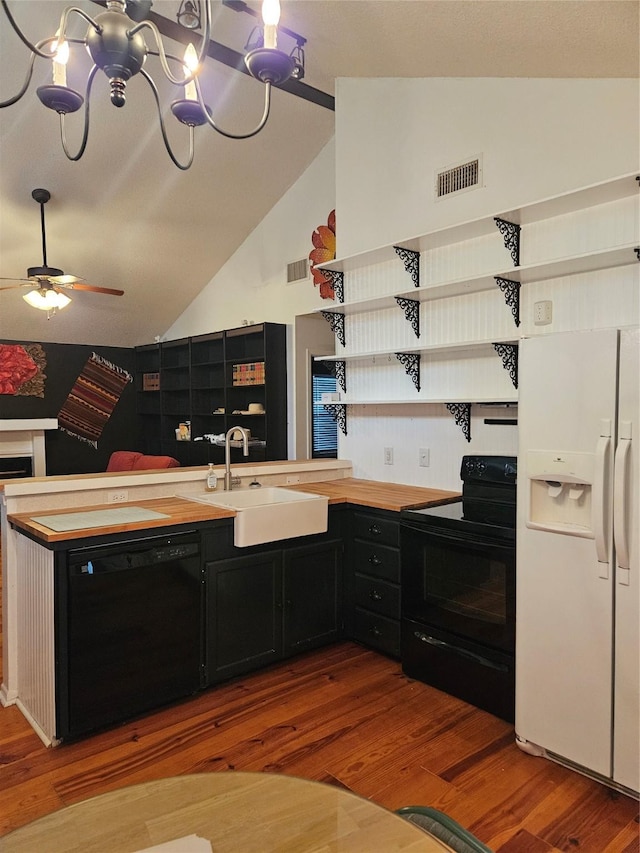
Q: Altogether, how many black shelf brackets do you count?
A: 11